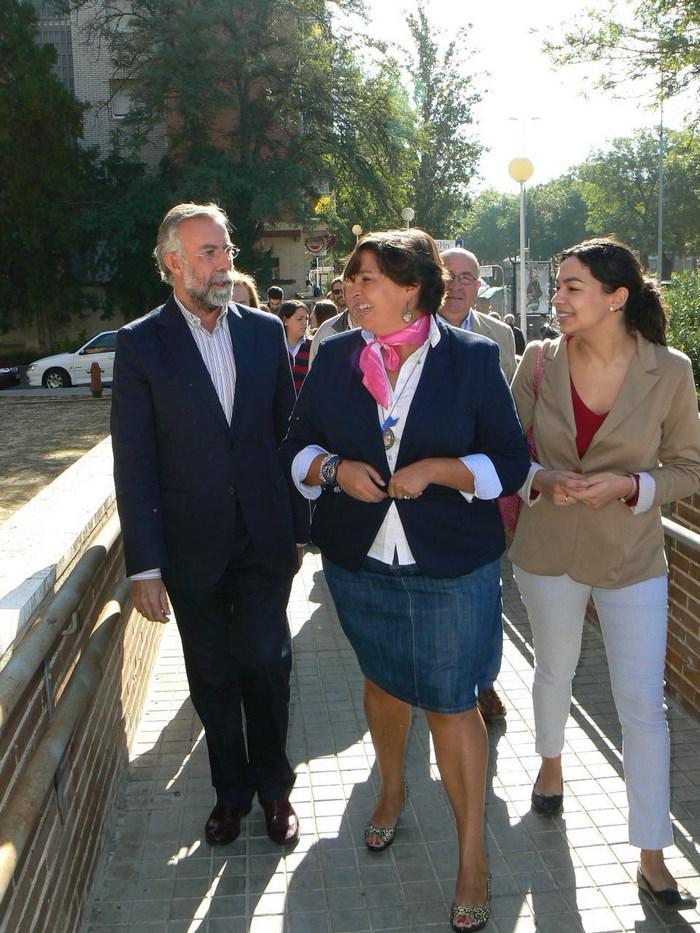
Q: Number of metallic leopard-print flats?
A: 2